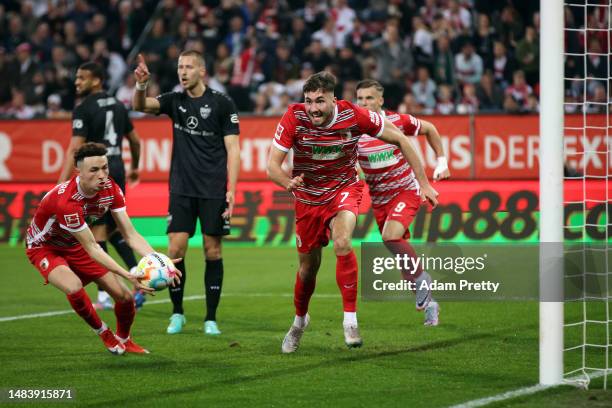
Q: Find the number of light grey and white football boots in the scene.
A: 4